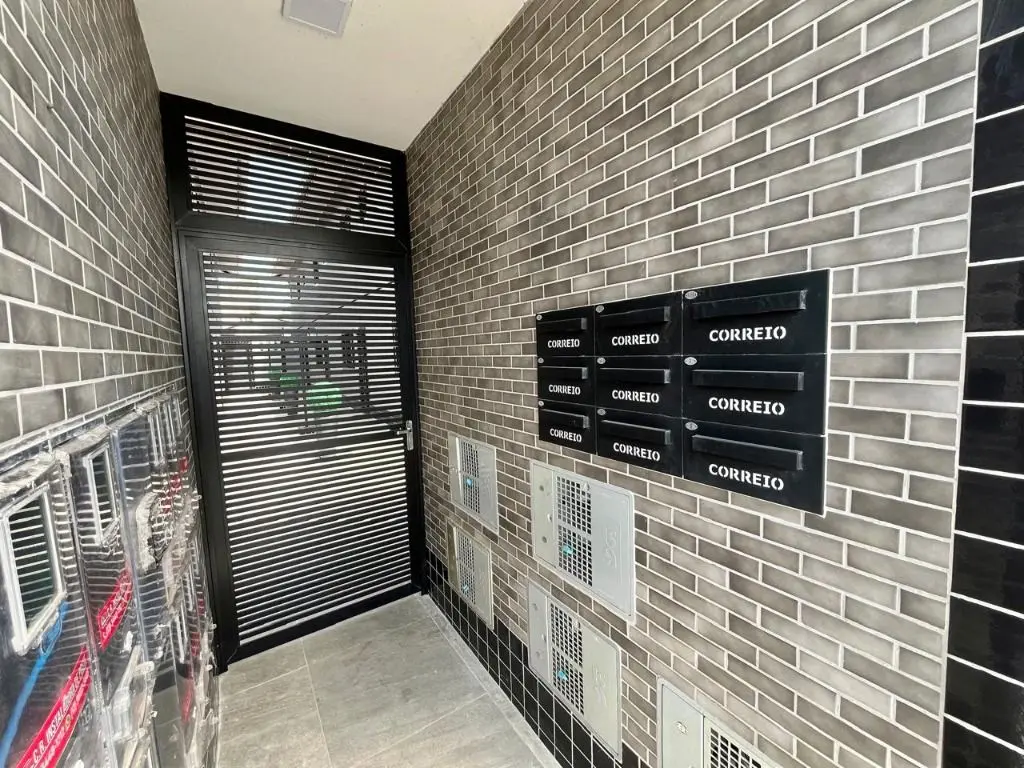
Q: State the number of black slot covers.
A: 9